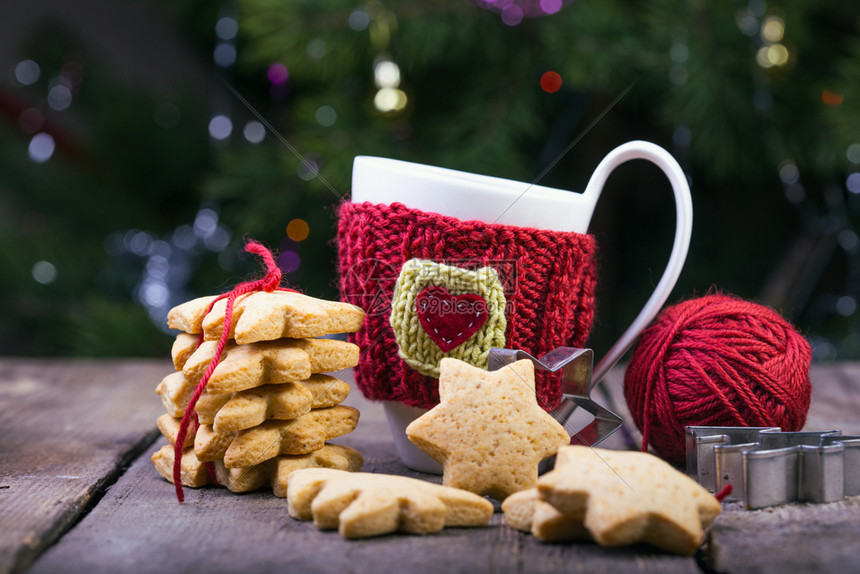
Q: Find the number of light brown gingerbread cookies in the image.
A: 9